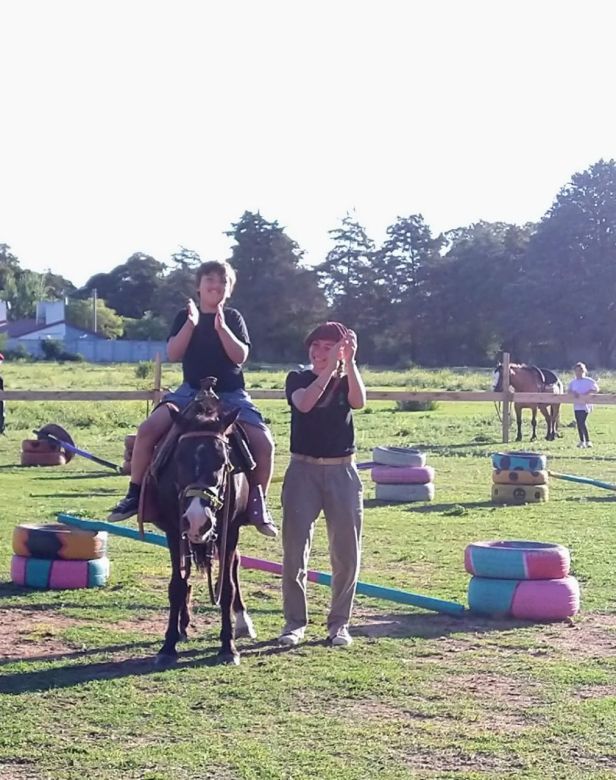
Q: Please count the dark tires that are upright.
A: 1